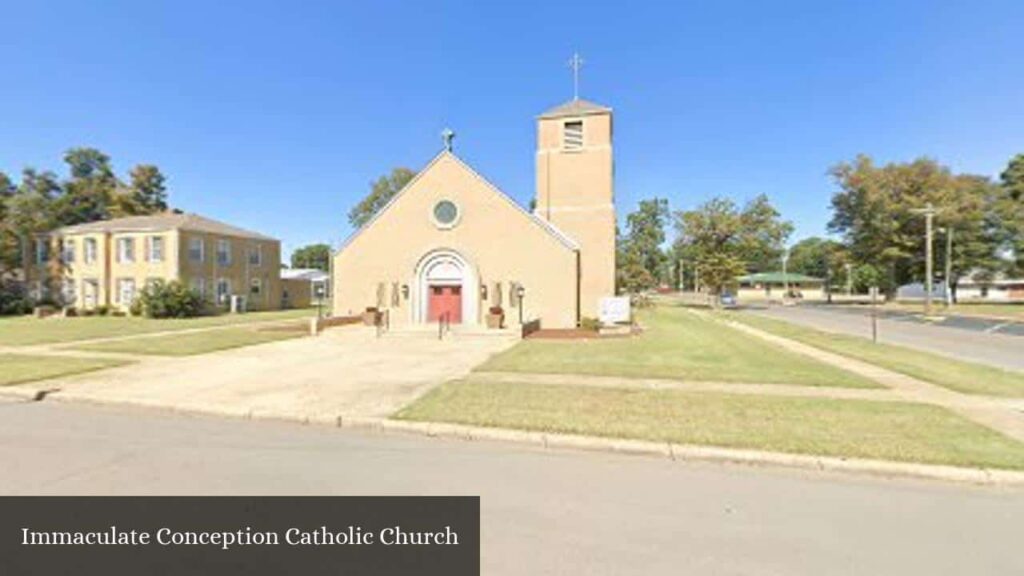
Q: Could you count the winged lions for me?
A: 0